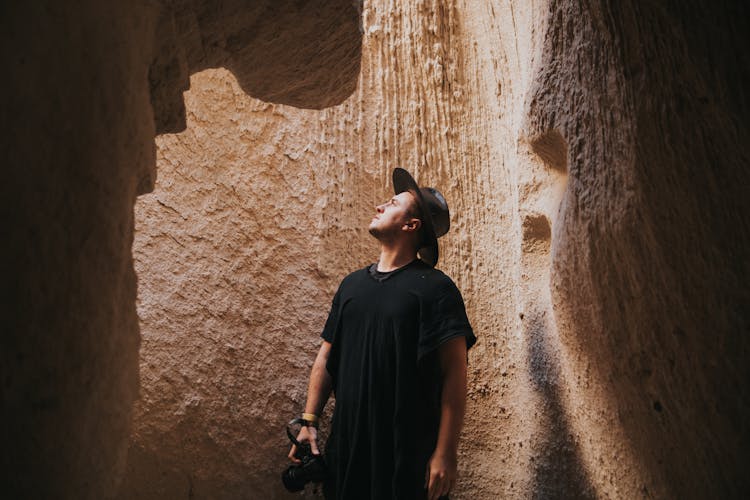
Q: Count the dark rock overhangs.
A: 1